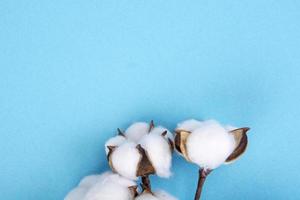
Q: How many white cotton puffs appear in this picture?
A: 4